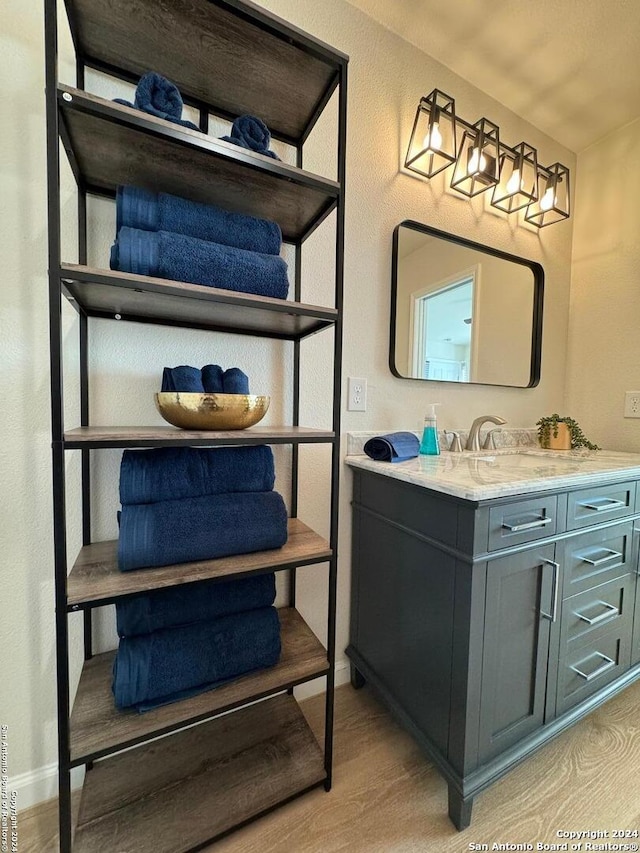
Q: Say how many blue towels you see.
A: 12